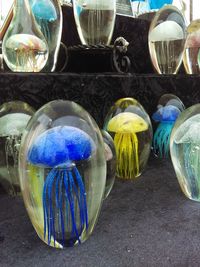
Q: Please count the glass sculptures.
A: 11